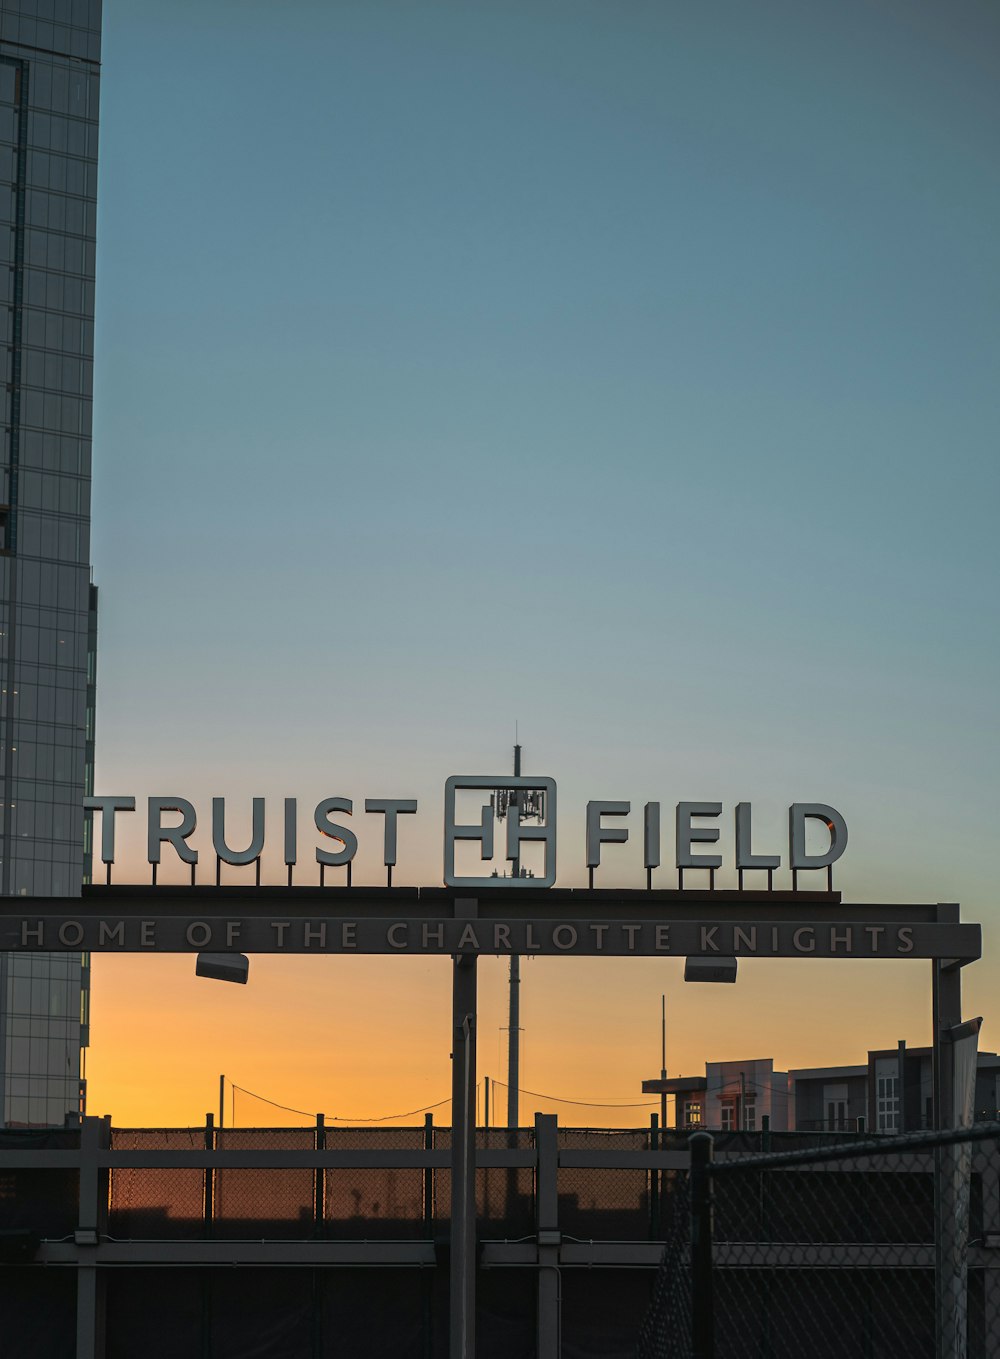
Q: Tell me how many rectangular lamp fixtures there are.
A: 2